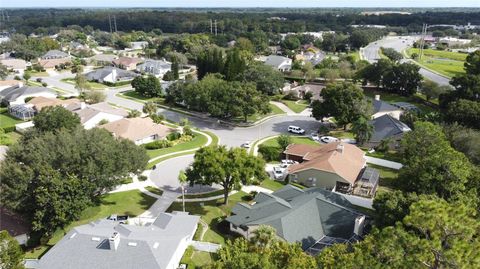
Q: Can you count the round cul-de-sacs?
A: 2